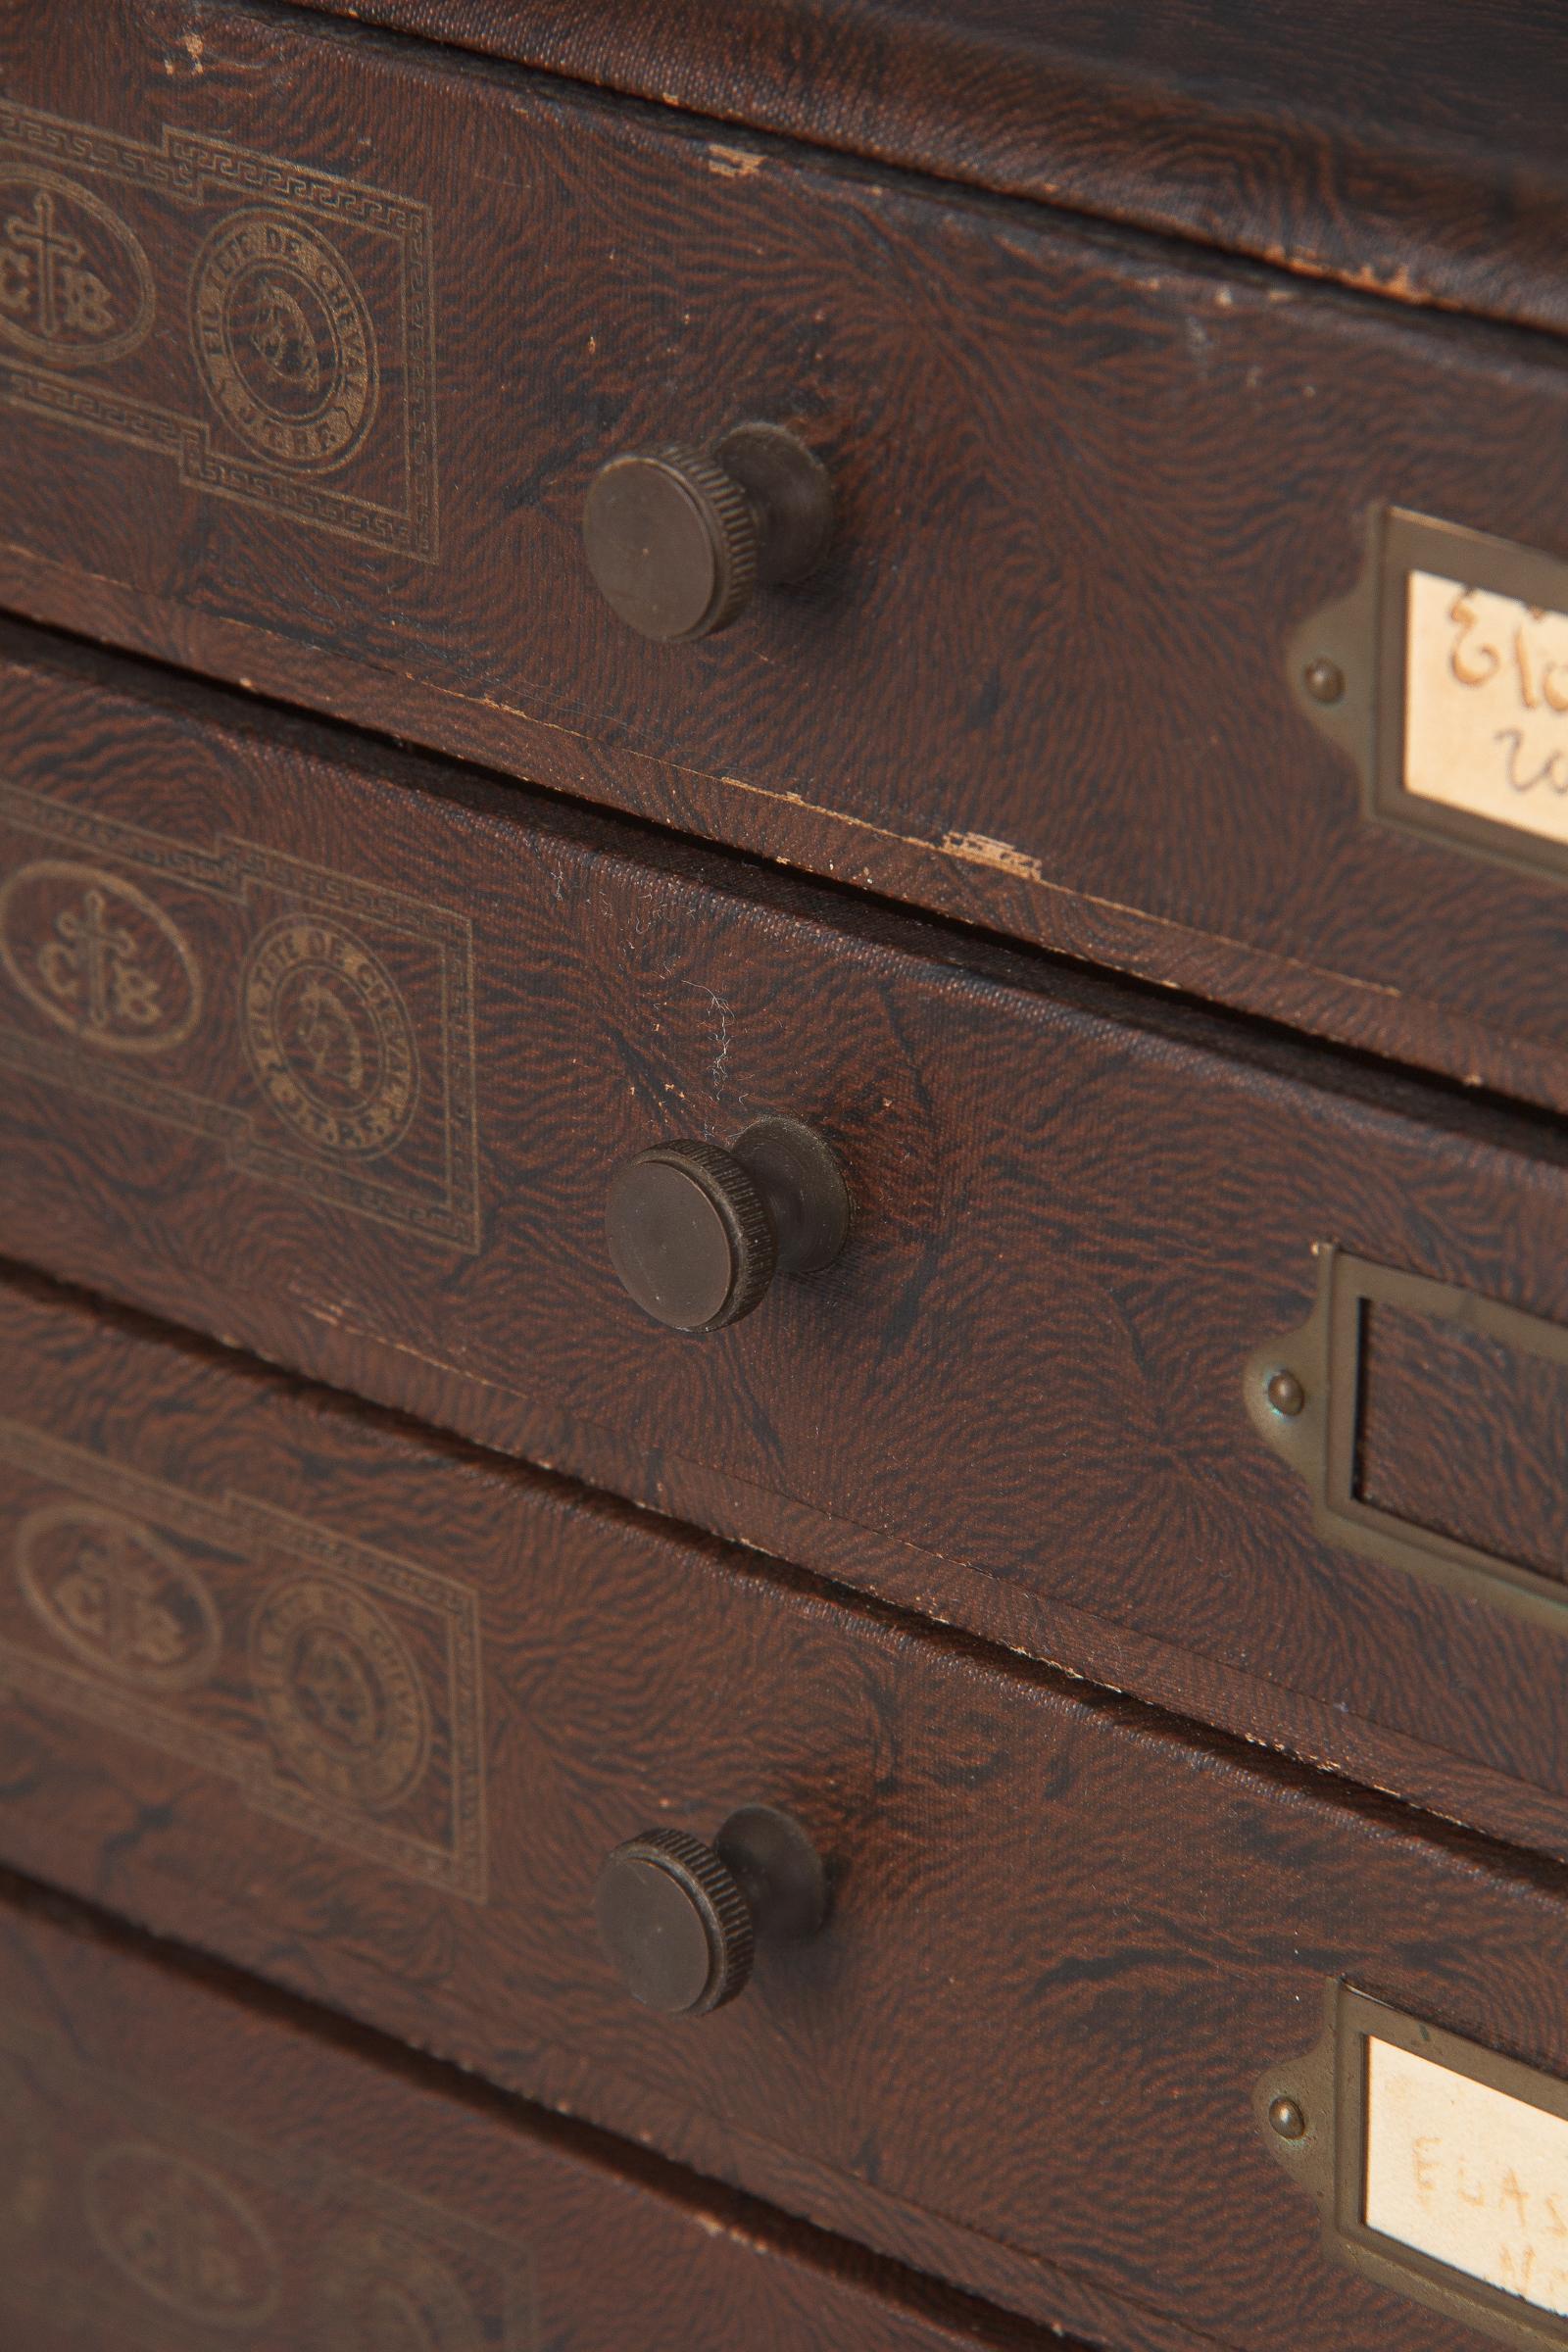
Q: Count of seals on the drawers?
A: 8